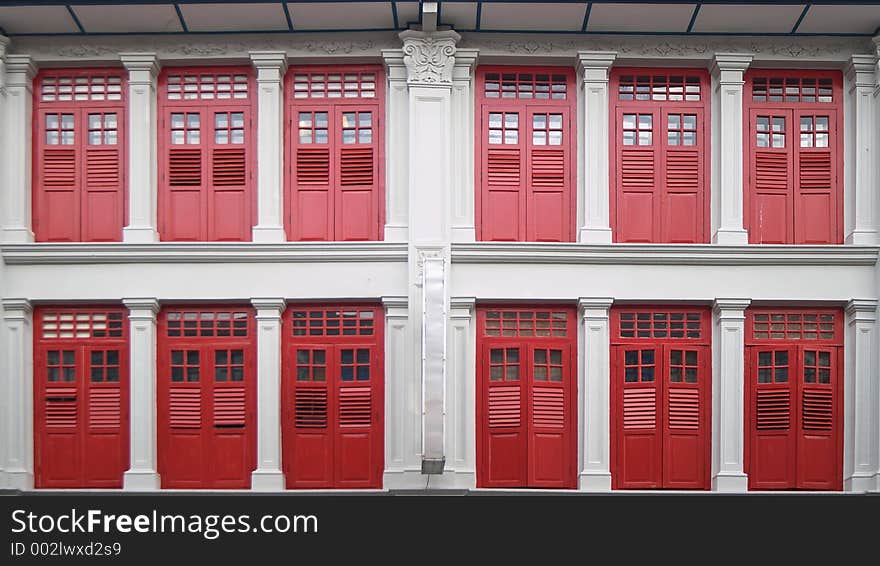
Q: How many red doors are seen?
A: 12